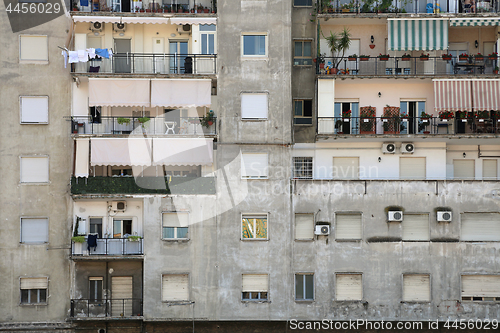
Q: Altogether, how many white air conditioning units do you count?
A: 9